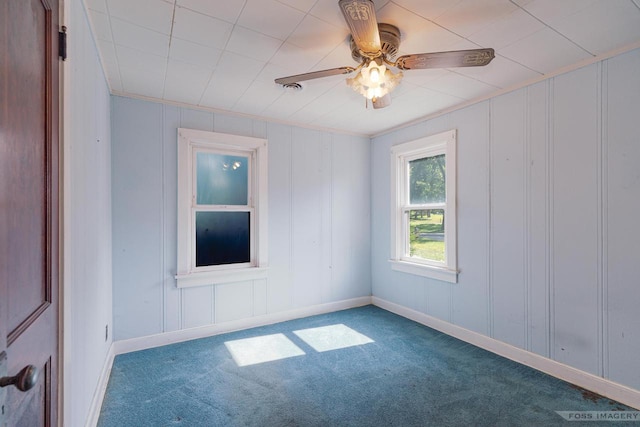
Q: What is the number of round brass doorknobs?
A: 1